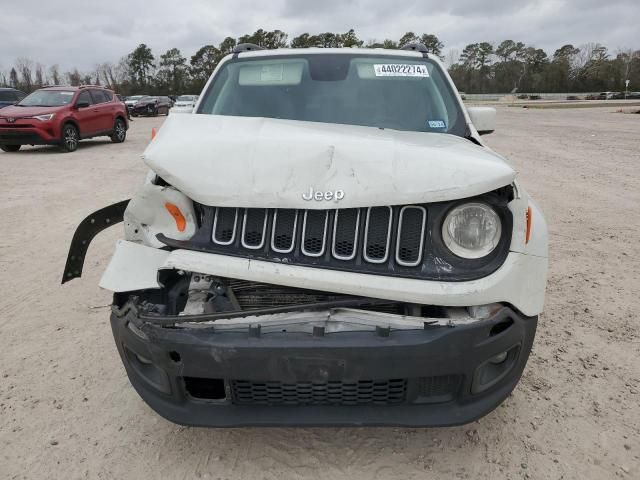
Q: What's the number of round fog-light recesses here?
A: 2